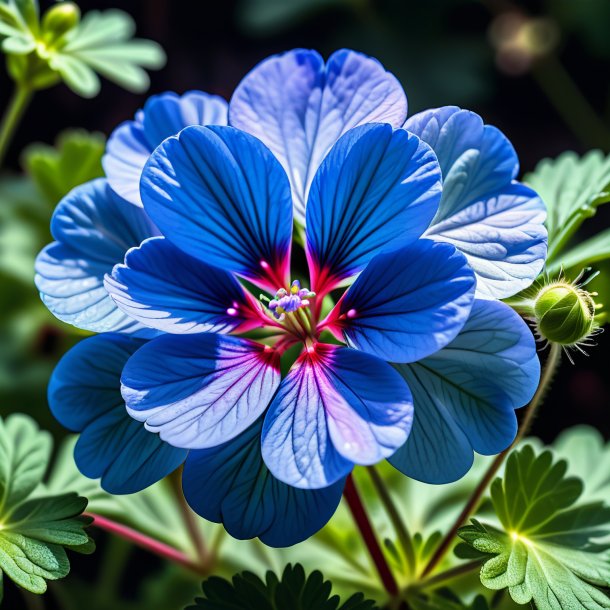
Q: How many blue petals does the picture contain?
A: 13